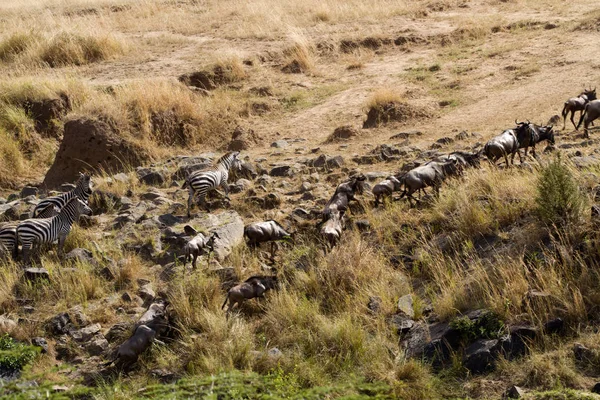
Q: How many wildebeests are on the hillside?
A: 14